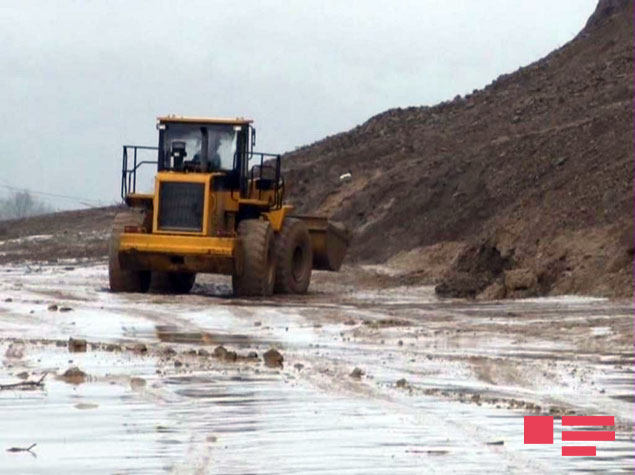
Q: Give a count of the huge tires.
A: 4